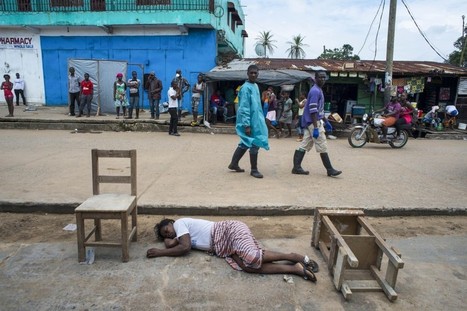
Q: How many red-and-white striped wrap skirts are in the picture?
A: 1